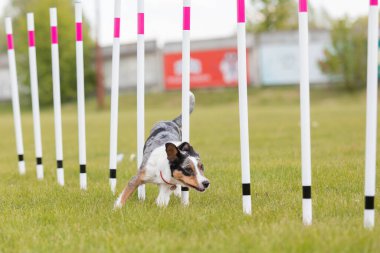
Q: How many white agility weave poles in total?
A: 10